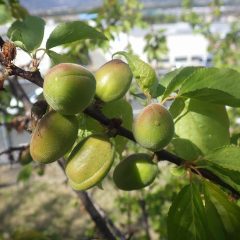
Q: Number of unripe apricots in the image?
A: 6